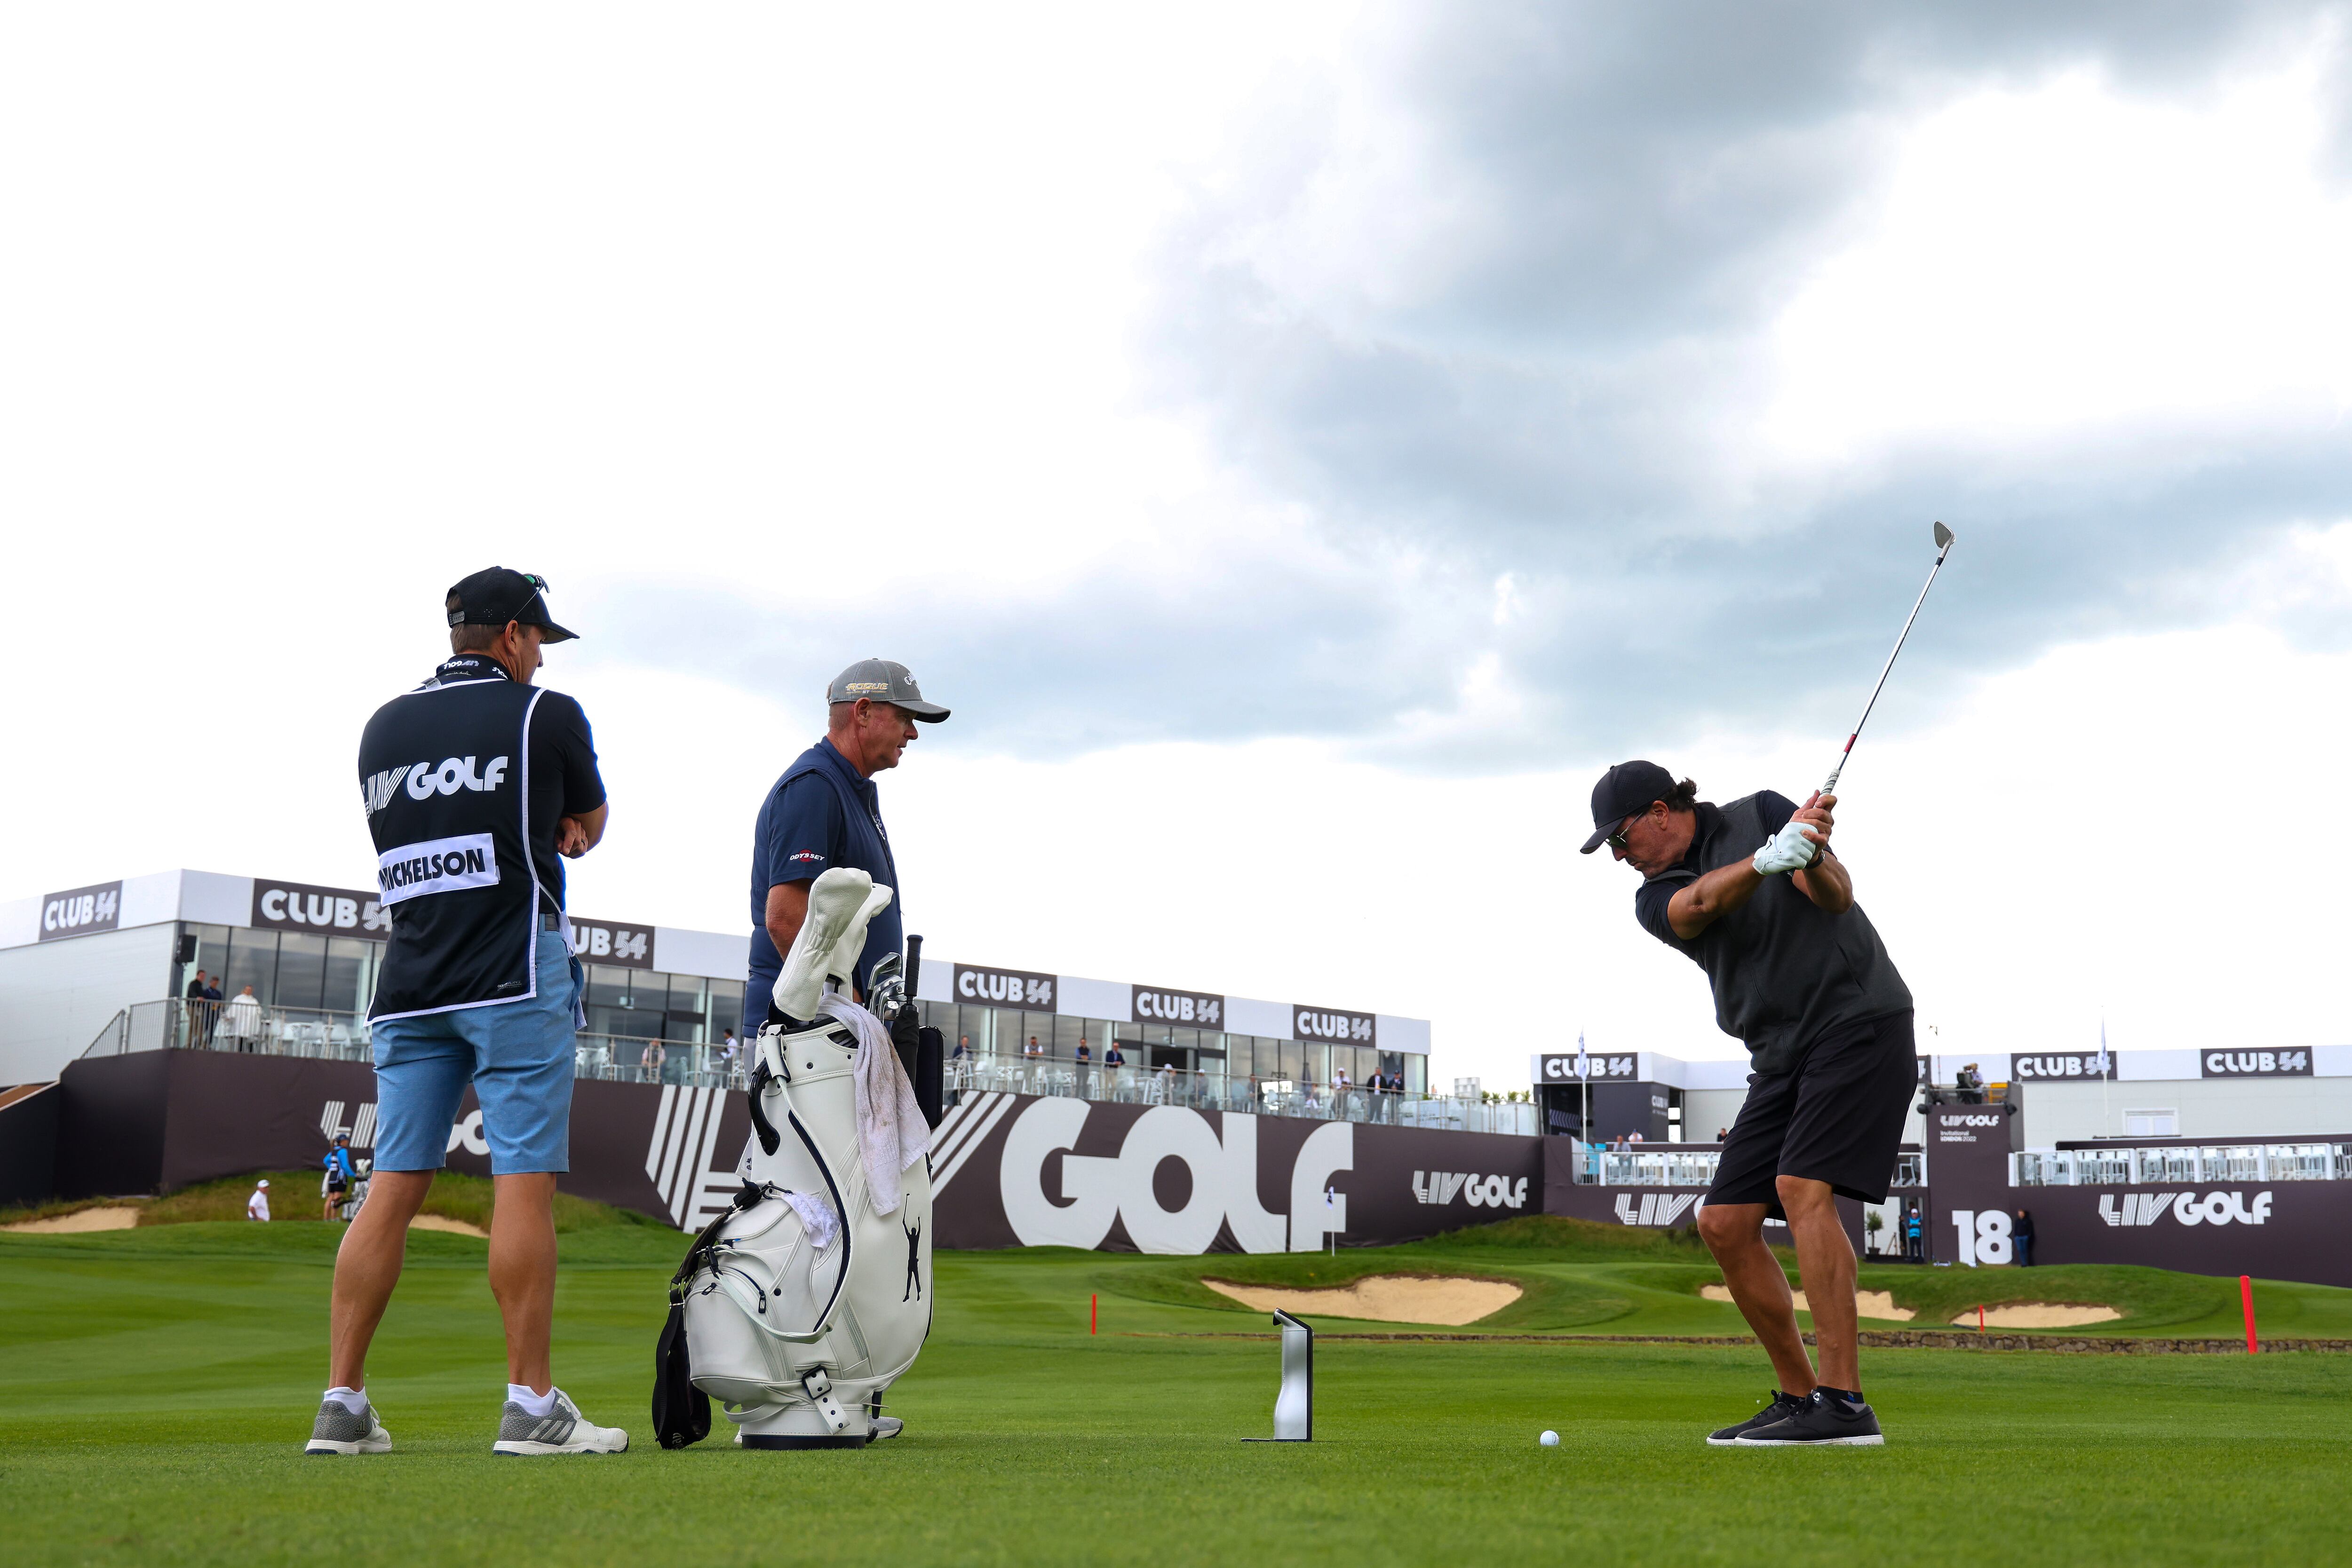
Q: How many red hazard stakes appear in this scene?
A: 3